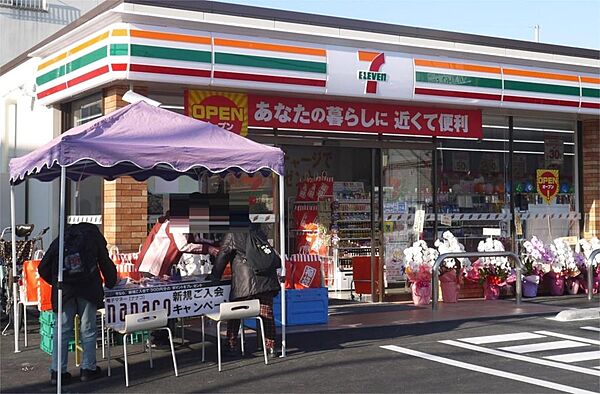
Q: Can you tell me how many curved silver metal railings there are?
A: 2